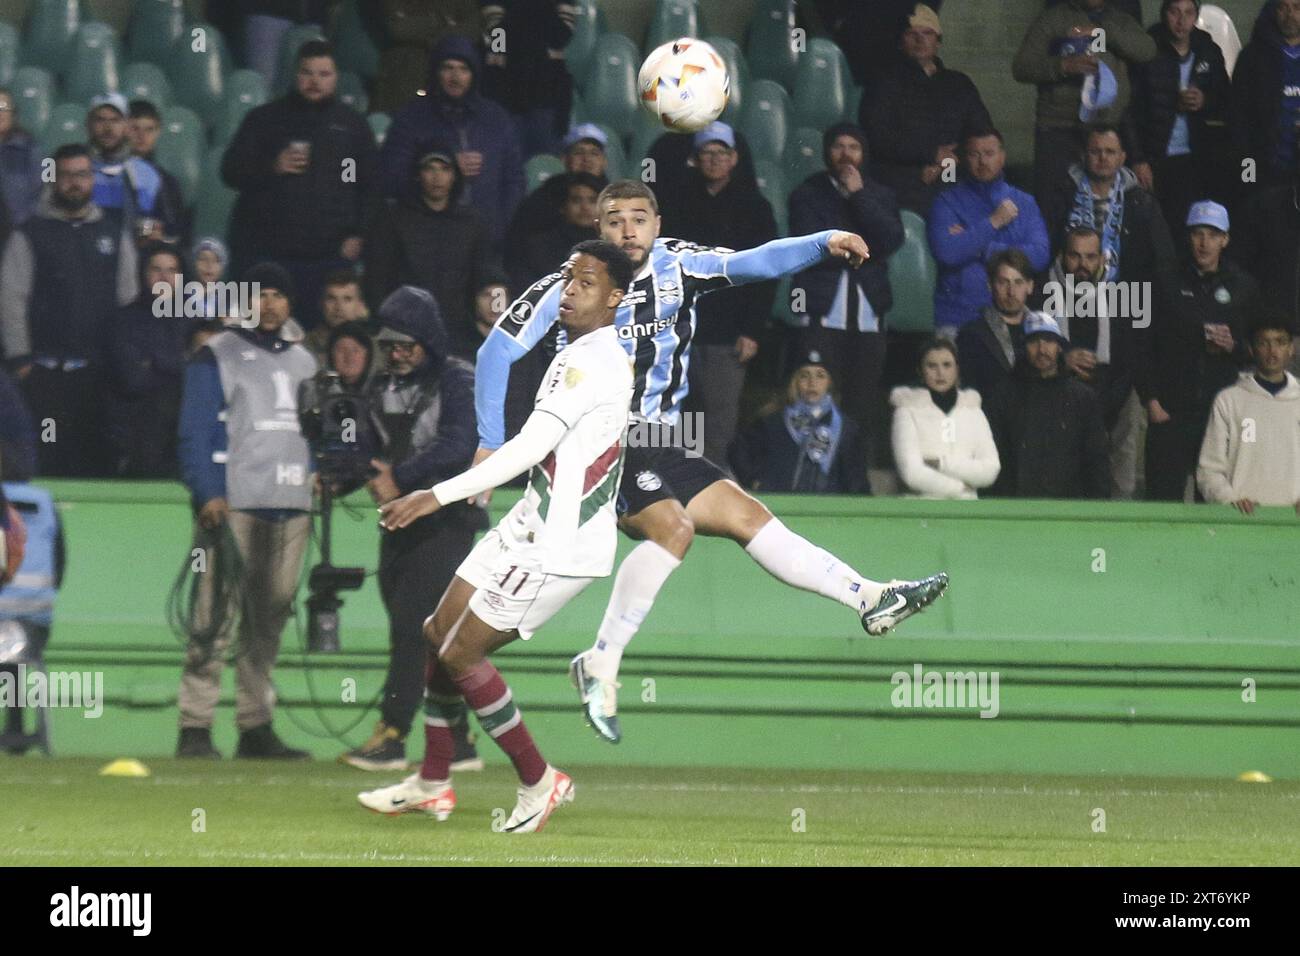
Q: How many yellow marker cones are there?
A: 2